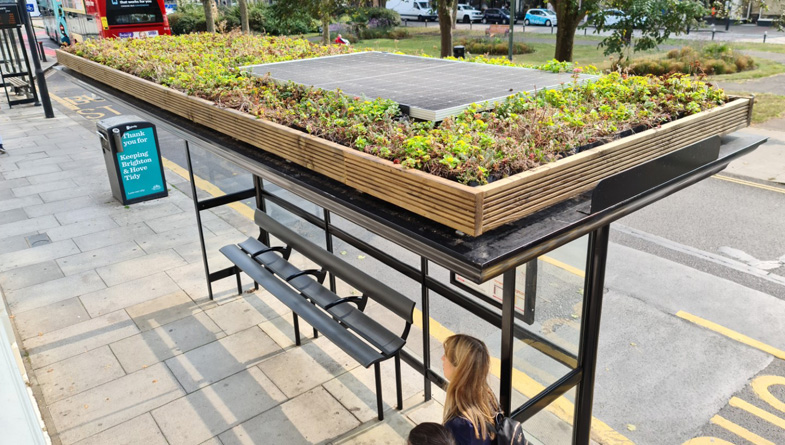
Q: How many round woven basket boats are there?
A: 0